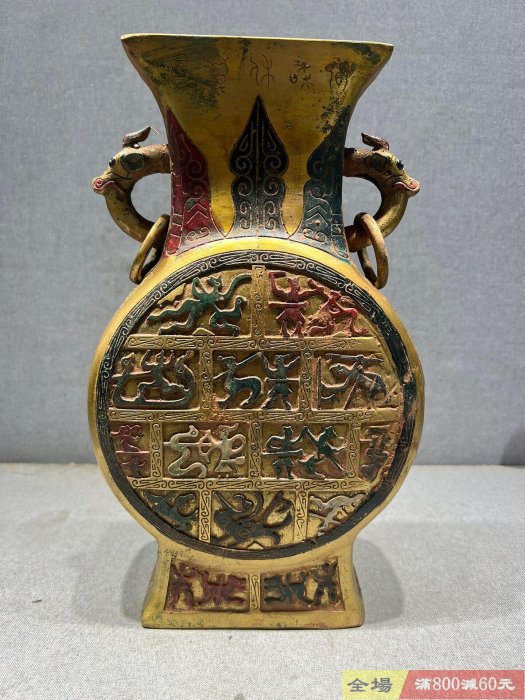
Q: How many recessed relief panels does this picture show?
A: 14